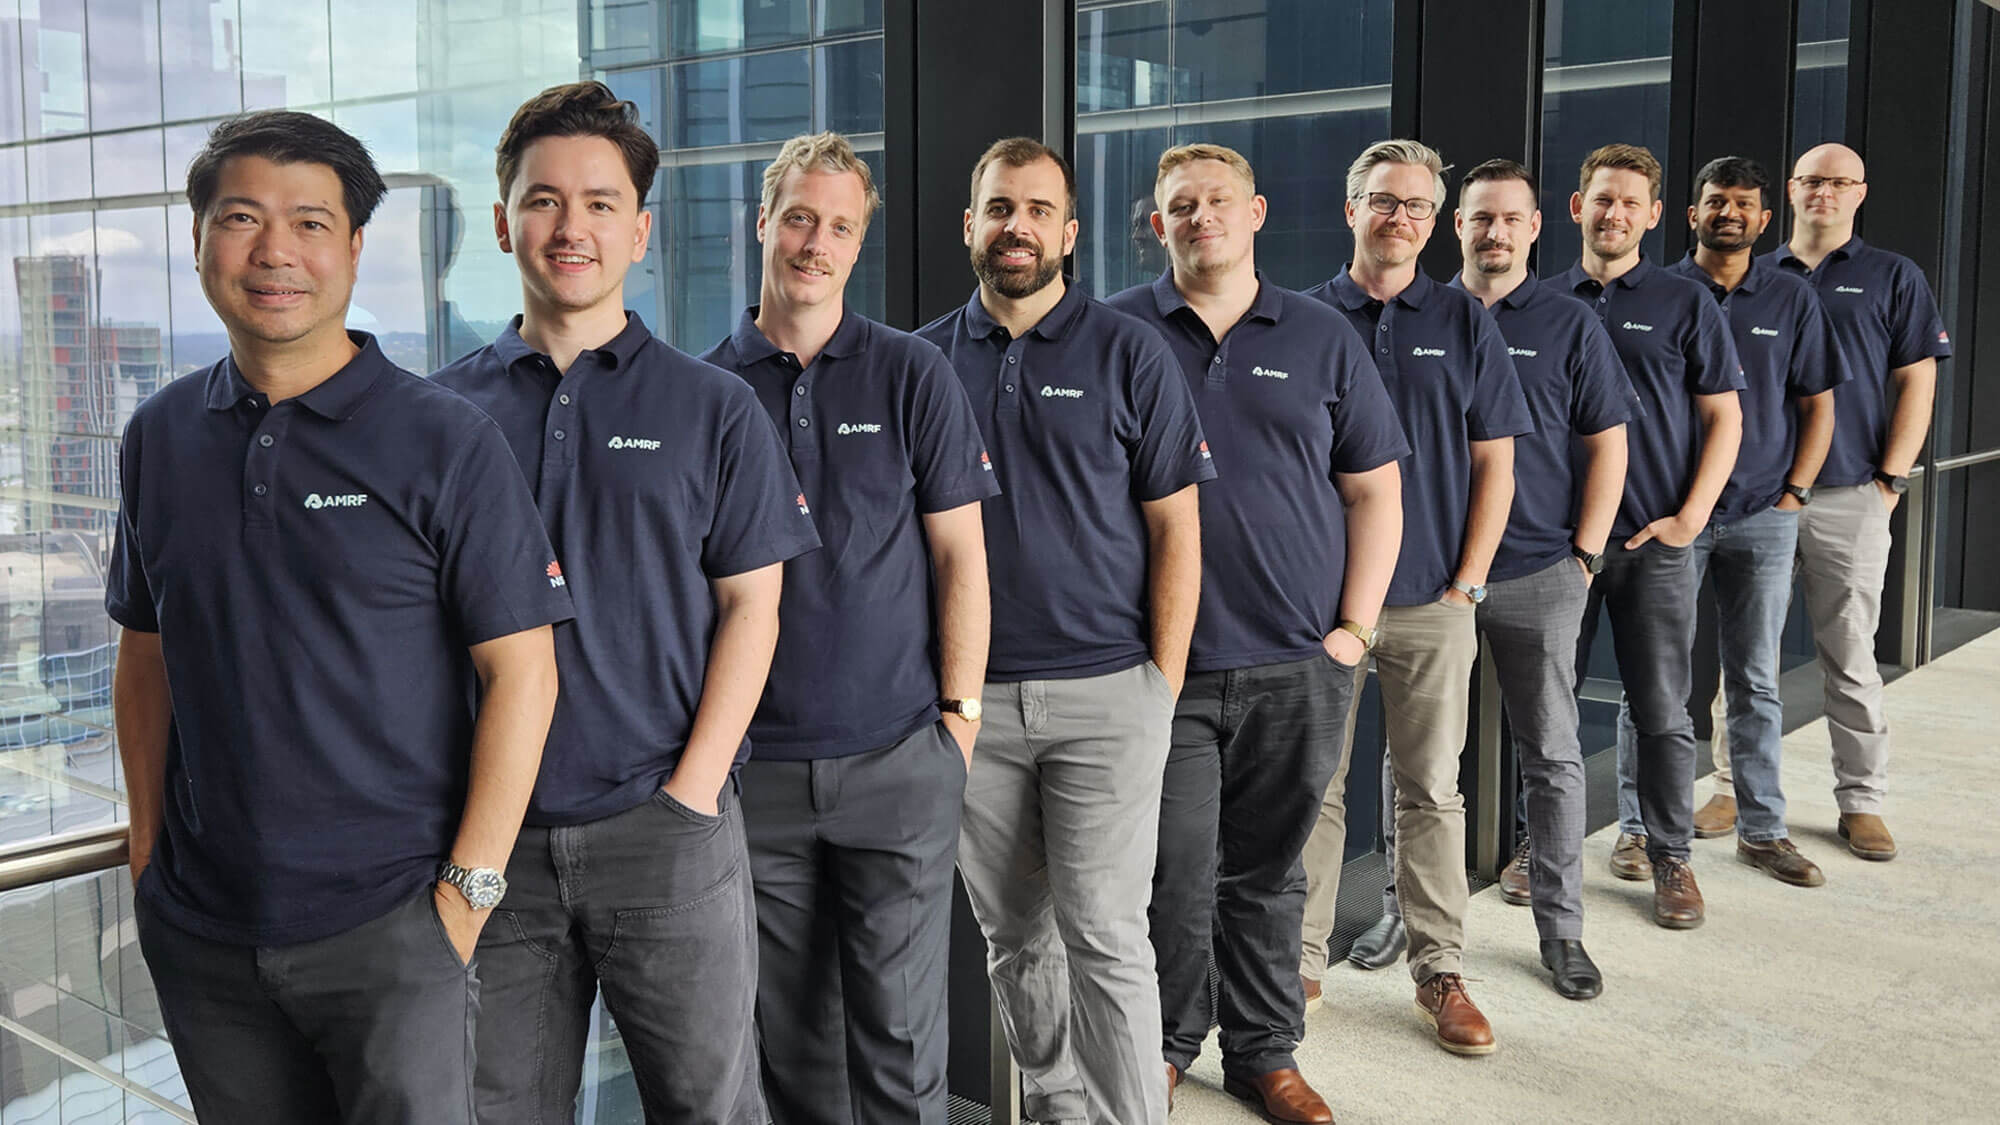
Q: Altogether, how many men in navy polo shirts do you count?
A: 10